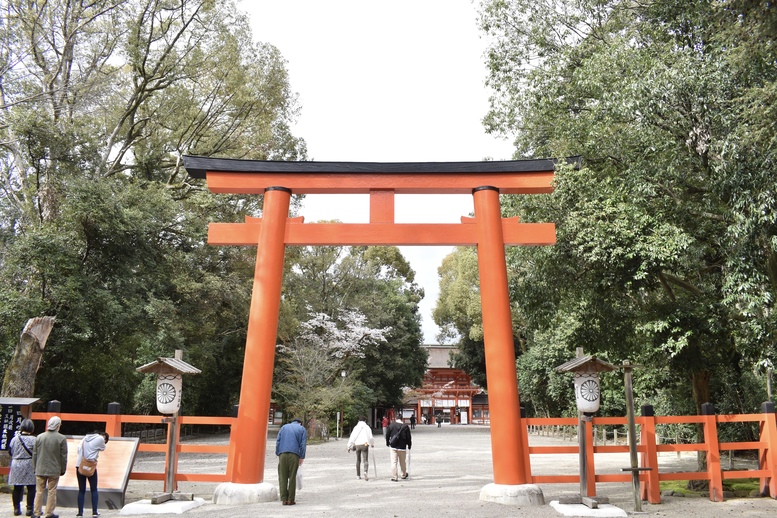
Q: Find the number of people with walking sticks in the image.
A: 2